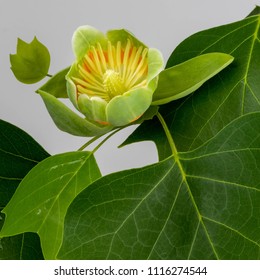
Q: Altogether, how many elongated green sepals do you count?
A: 3